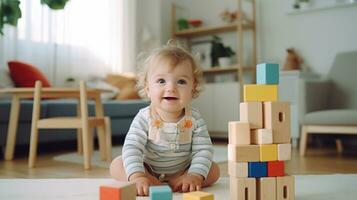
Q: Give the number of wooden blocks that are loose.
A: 3